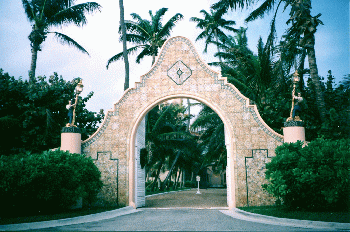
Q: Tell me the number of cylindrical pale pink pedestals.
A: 2